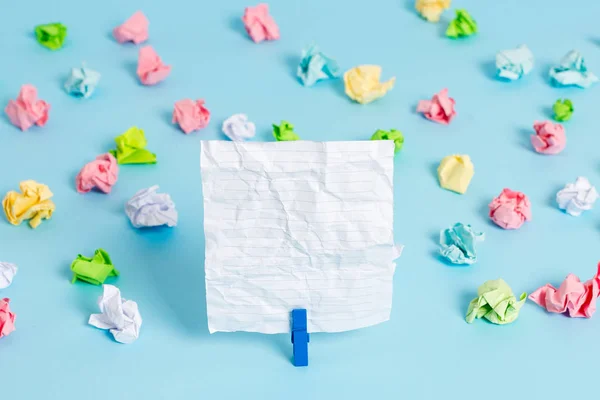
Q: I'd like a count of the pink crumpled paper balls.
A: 11